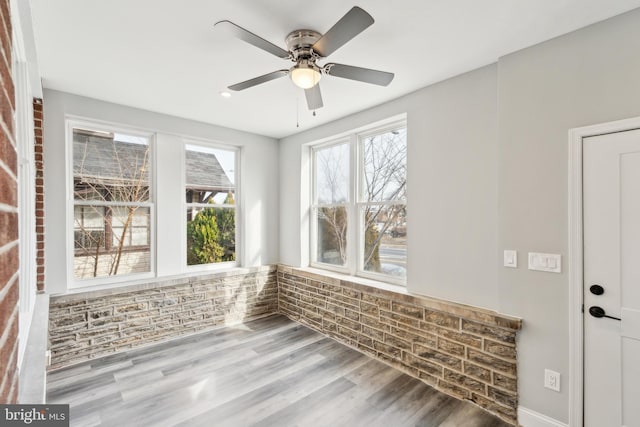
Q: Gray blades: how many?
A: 5